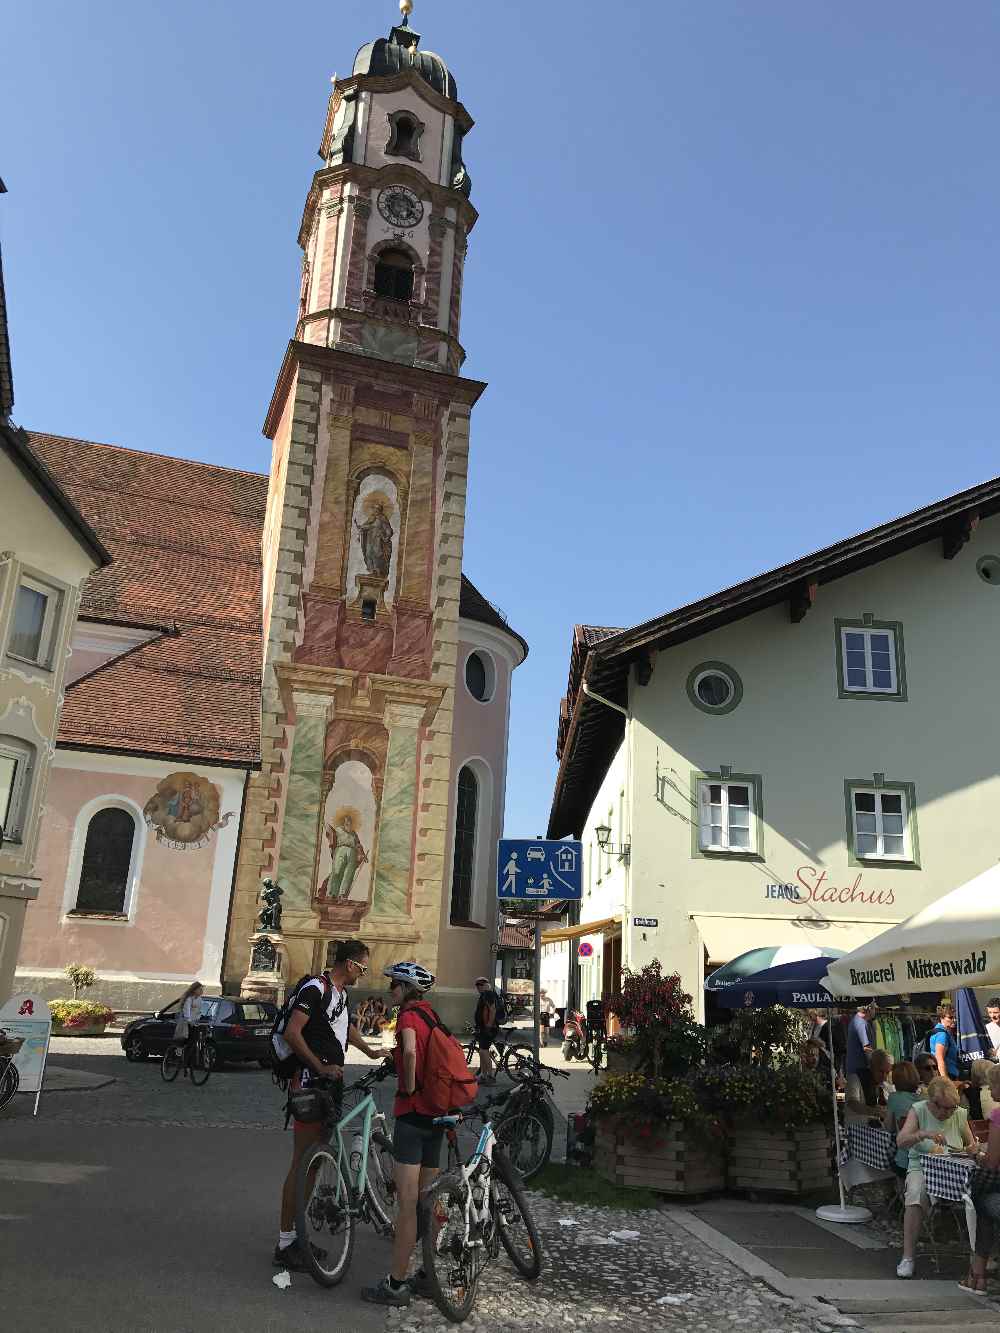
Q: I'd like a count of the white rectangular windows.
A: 3